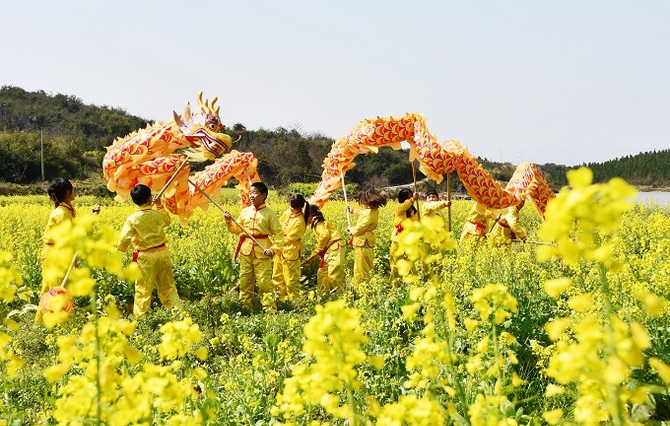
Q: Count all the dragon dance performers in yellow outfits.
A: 10